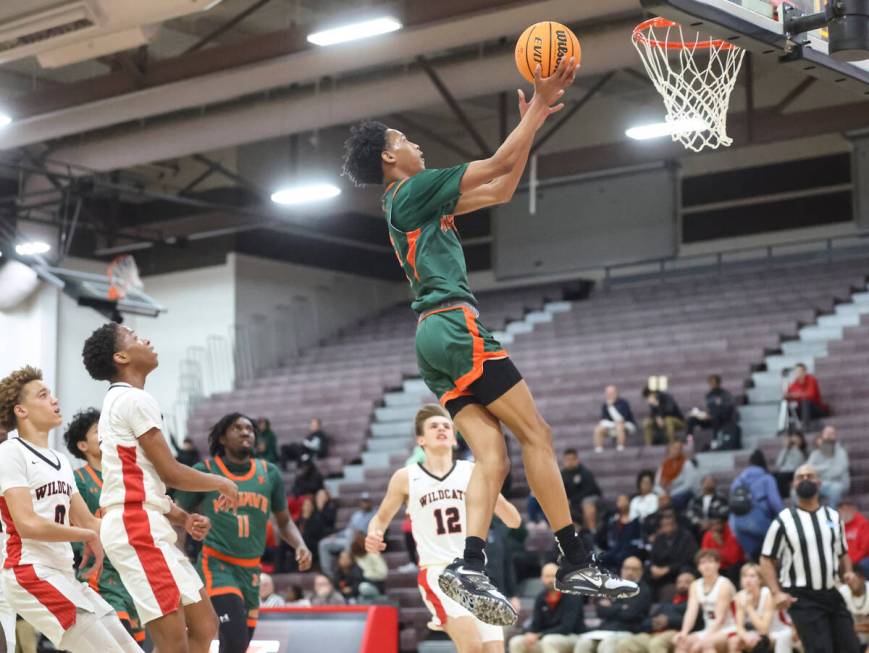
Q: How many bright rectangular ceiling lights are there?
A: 5